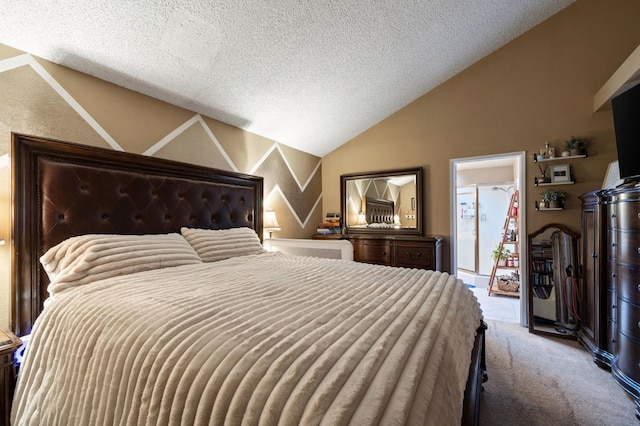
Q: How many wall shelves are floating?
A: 3